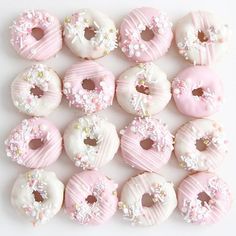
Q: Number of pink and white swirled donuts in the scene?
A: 13